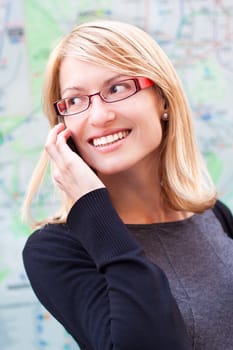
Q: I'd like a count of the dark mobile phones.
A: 1